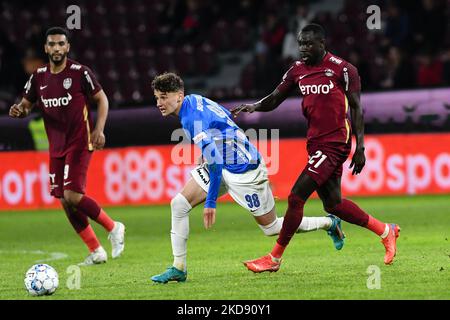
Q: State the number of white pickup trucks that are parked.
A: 0